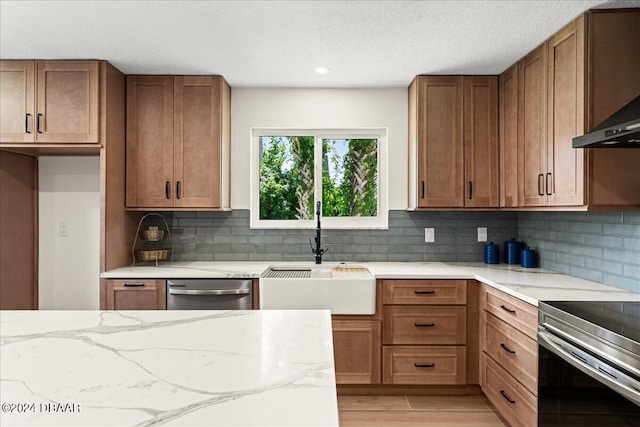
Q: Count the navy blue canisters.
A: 3